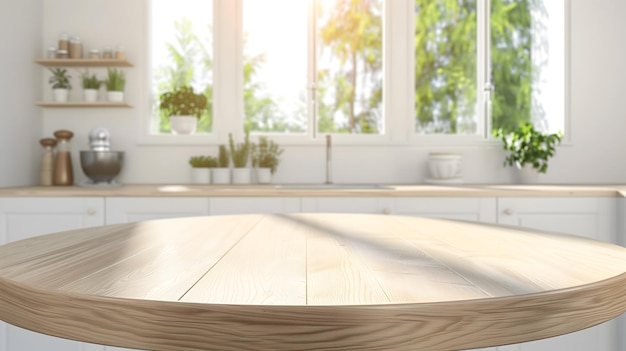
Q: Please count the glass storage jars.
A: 7